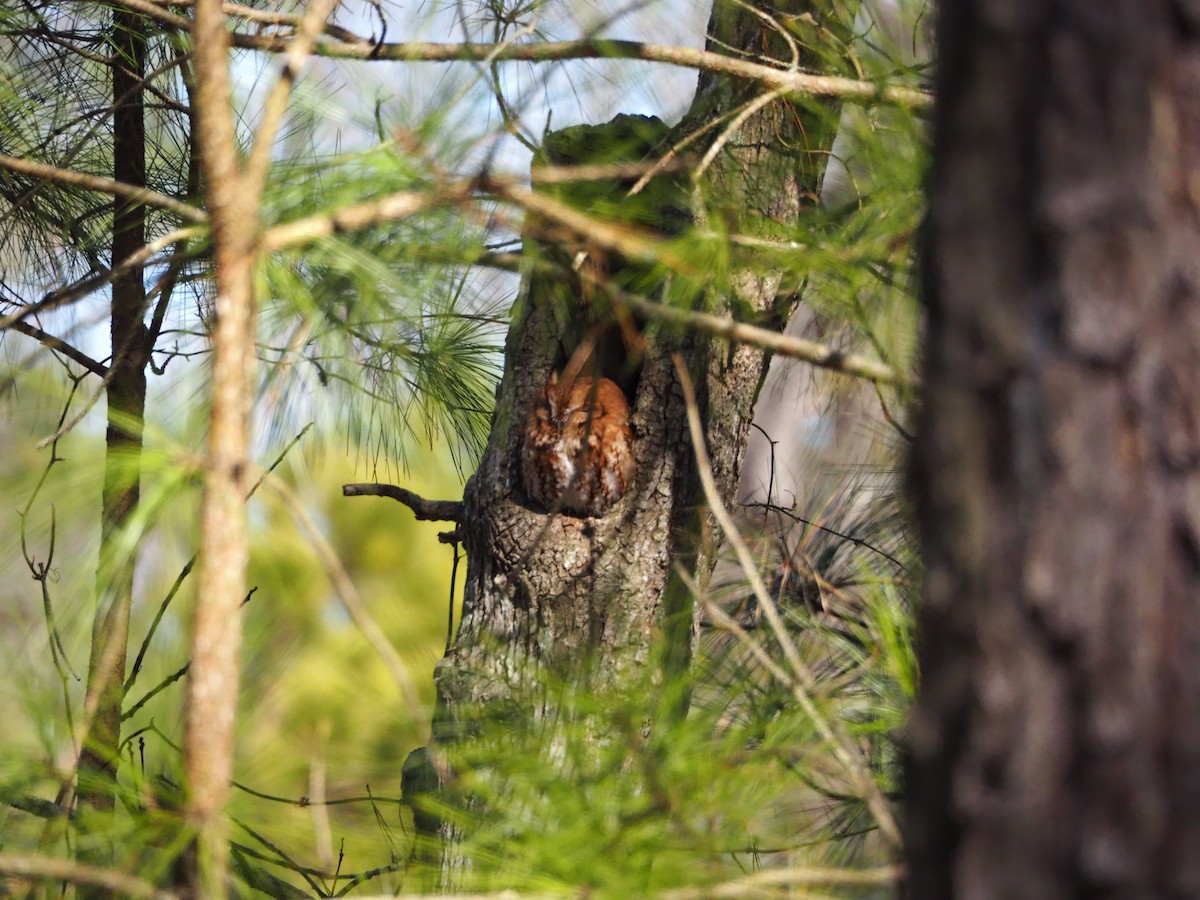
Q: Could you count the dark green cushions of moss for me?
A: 1